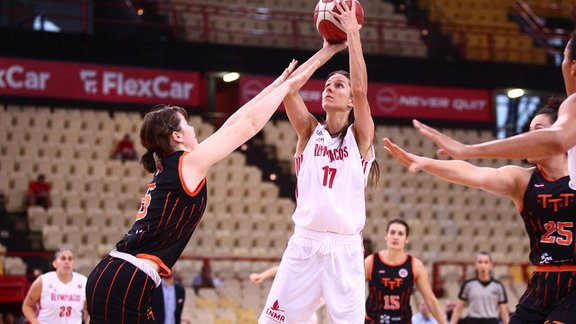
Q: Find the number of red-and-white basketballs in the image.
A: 1